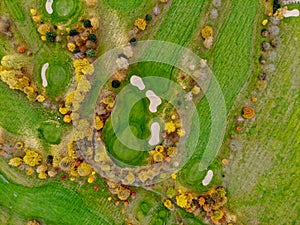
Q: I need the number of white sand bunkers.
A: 7